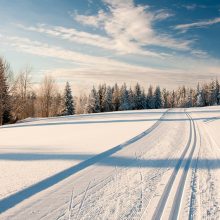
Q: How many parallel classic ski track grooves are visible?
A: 2